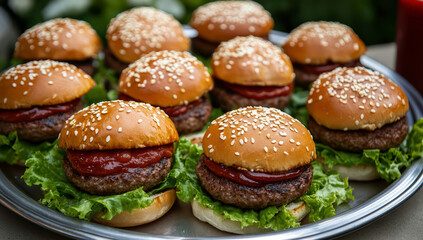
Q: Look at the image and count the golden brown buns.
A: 10